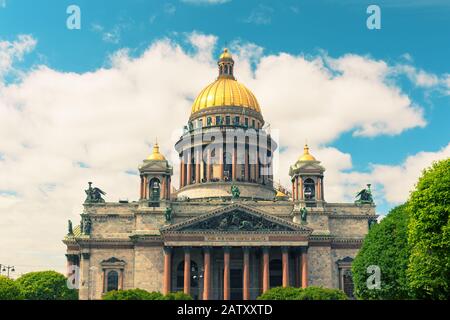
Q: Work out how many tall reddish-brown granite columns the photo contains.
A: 8